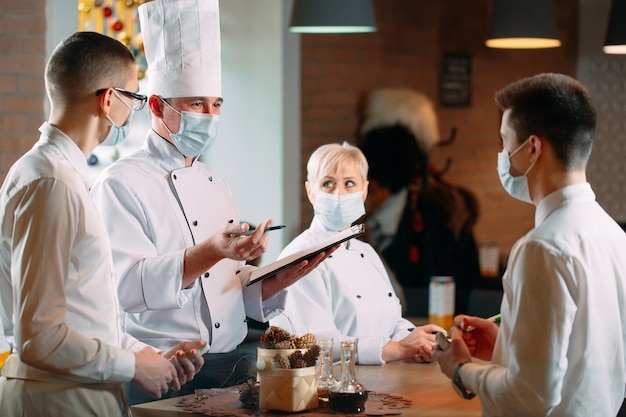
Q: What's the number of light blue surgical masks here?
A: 4